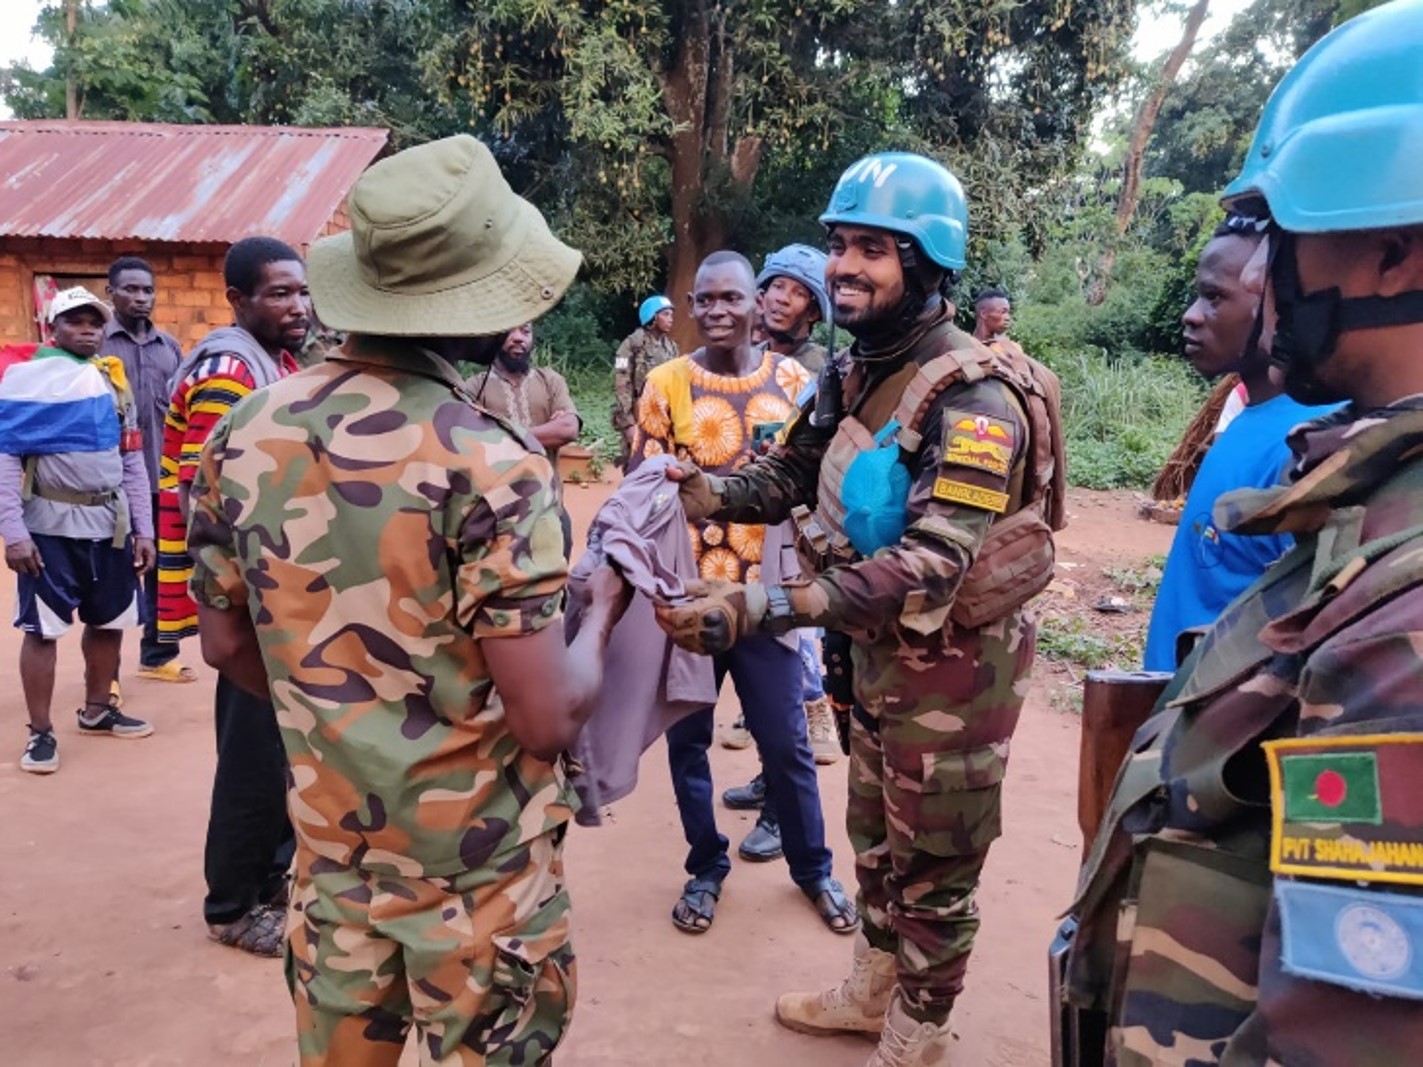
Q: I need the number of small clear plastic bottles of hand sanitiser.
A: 0